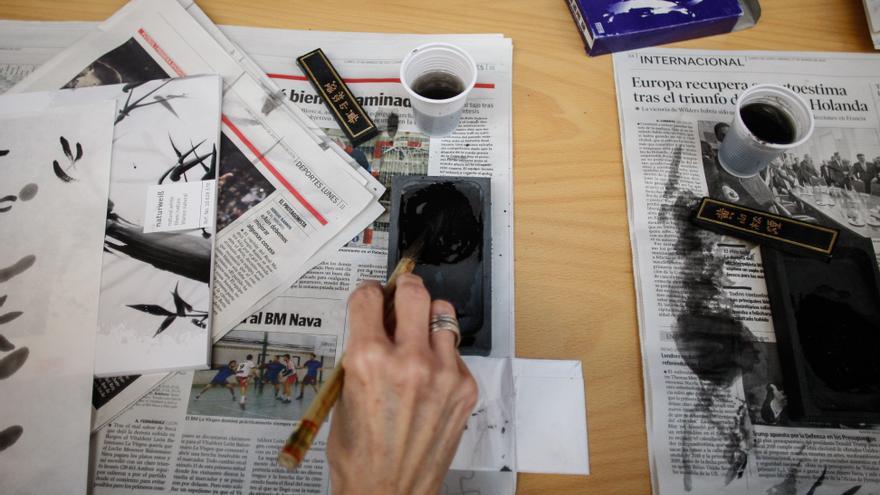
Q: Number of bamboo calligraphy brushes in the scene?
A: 1